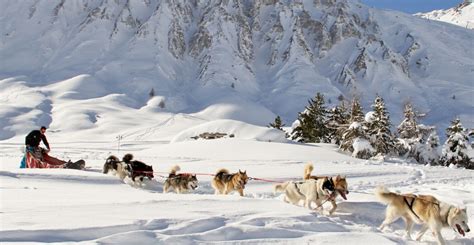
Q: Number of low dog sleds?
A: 1